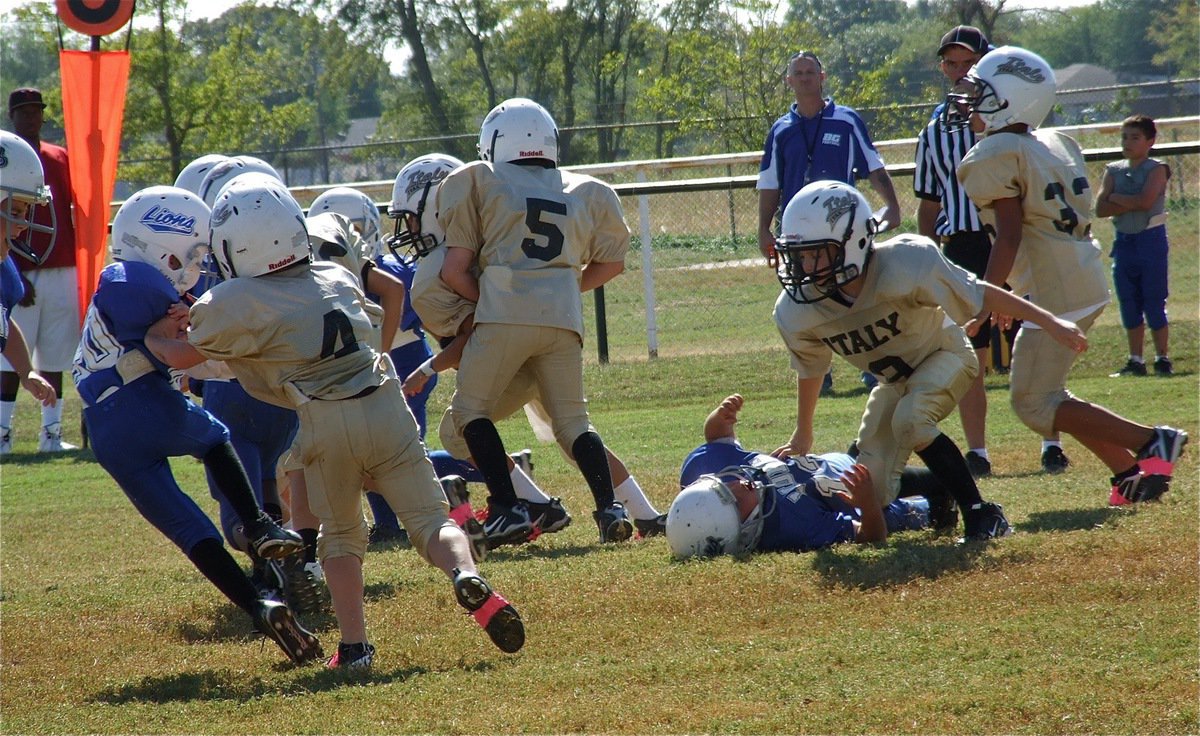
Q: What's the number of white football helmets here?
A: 11